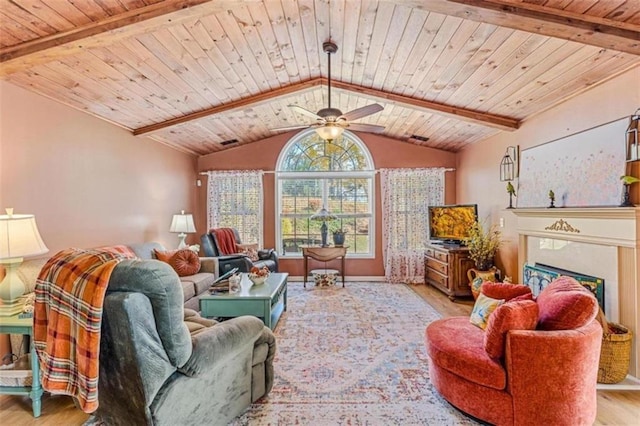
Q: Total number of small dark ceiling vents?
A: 2